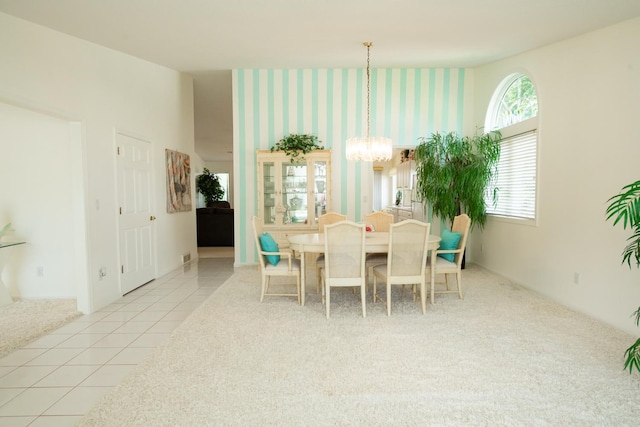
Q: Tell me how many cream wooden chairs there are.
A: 6